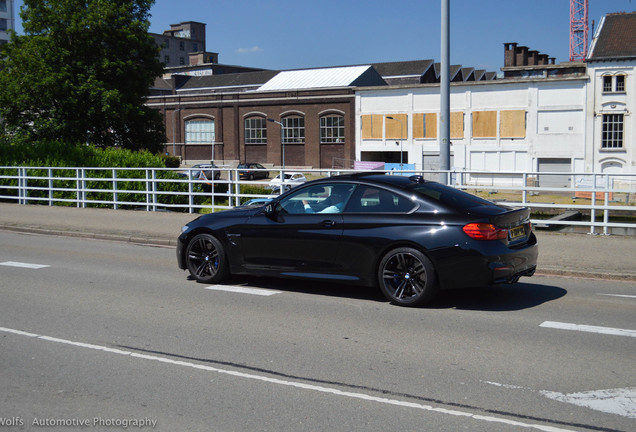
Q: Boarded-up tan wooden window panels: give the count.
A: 6